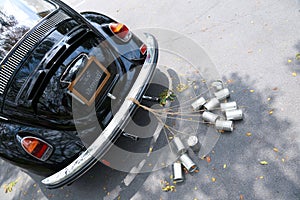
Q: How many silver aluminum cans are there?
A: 12